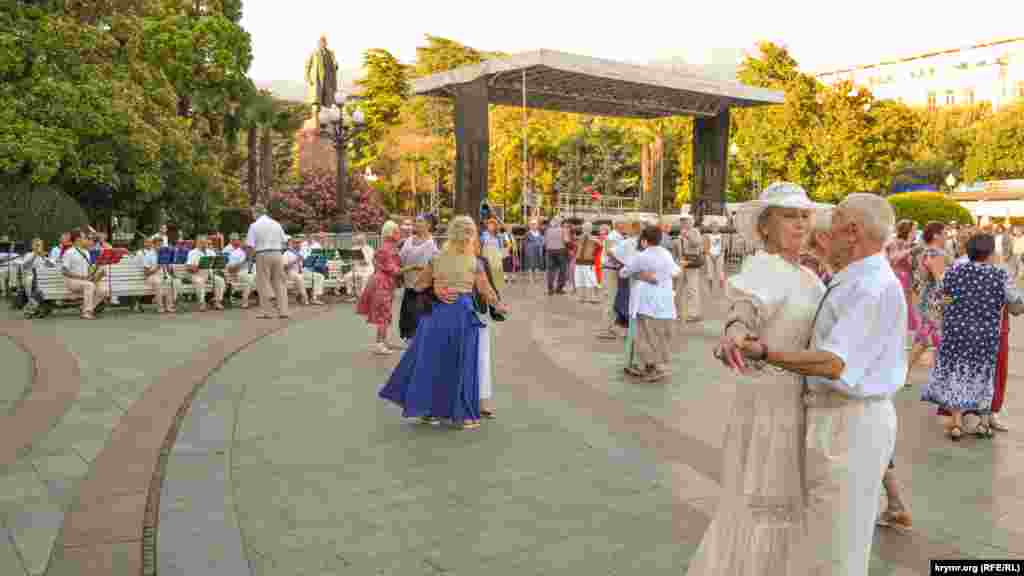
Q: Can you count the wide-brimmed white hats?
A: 1